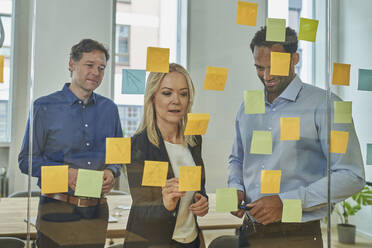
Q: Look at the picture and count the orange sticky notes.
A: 14